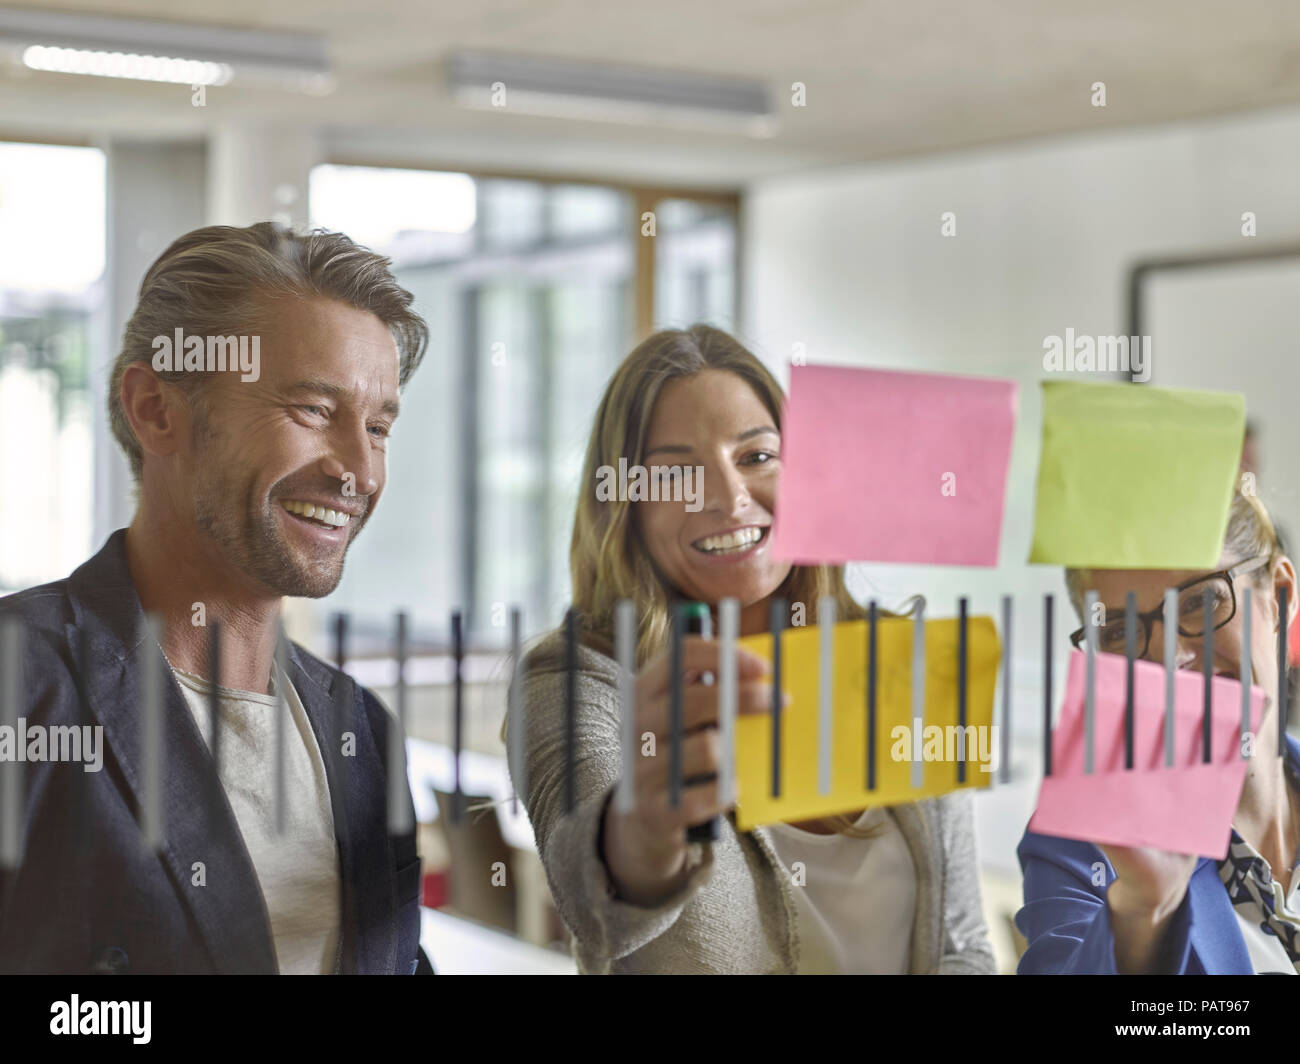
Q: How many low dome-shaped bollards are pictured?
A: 0